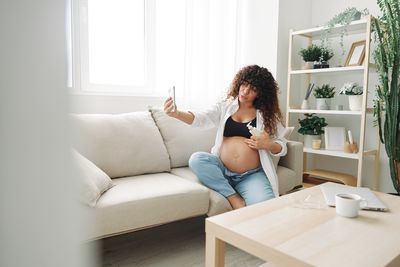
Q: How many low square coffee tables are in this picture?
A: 1